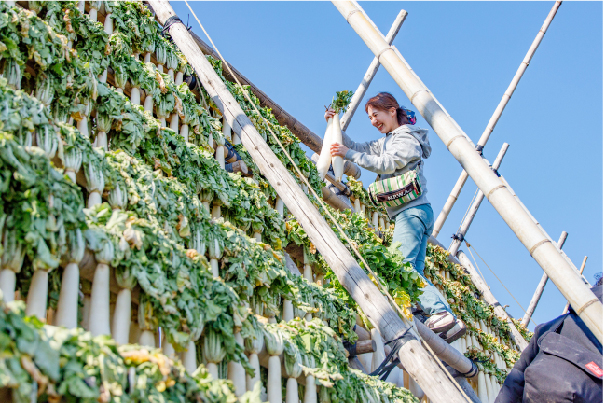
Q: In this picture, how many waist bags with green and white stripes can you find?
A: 1